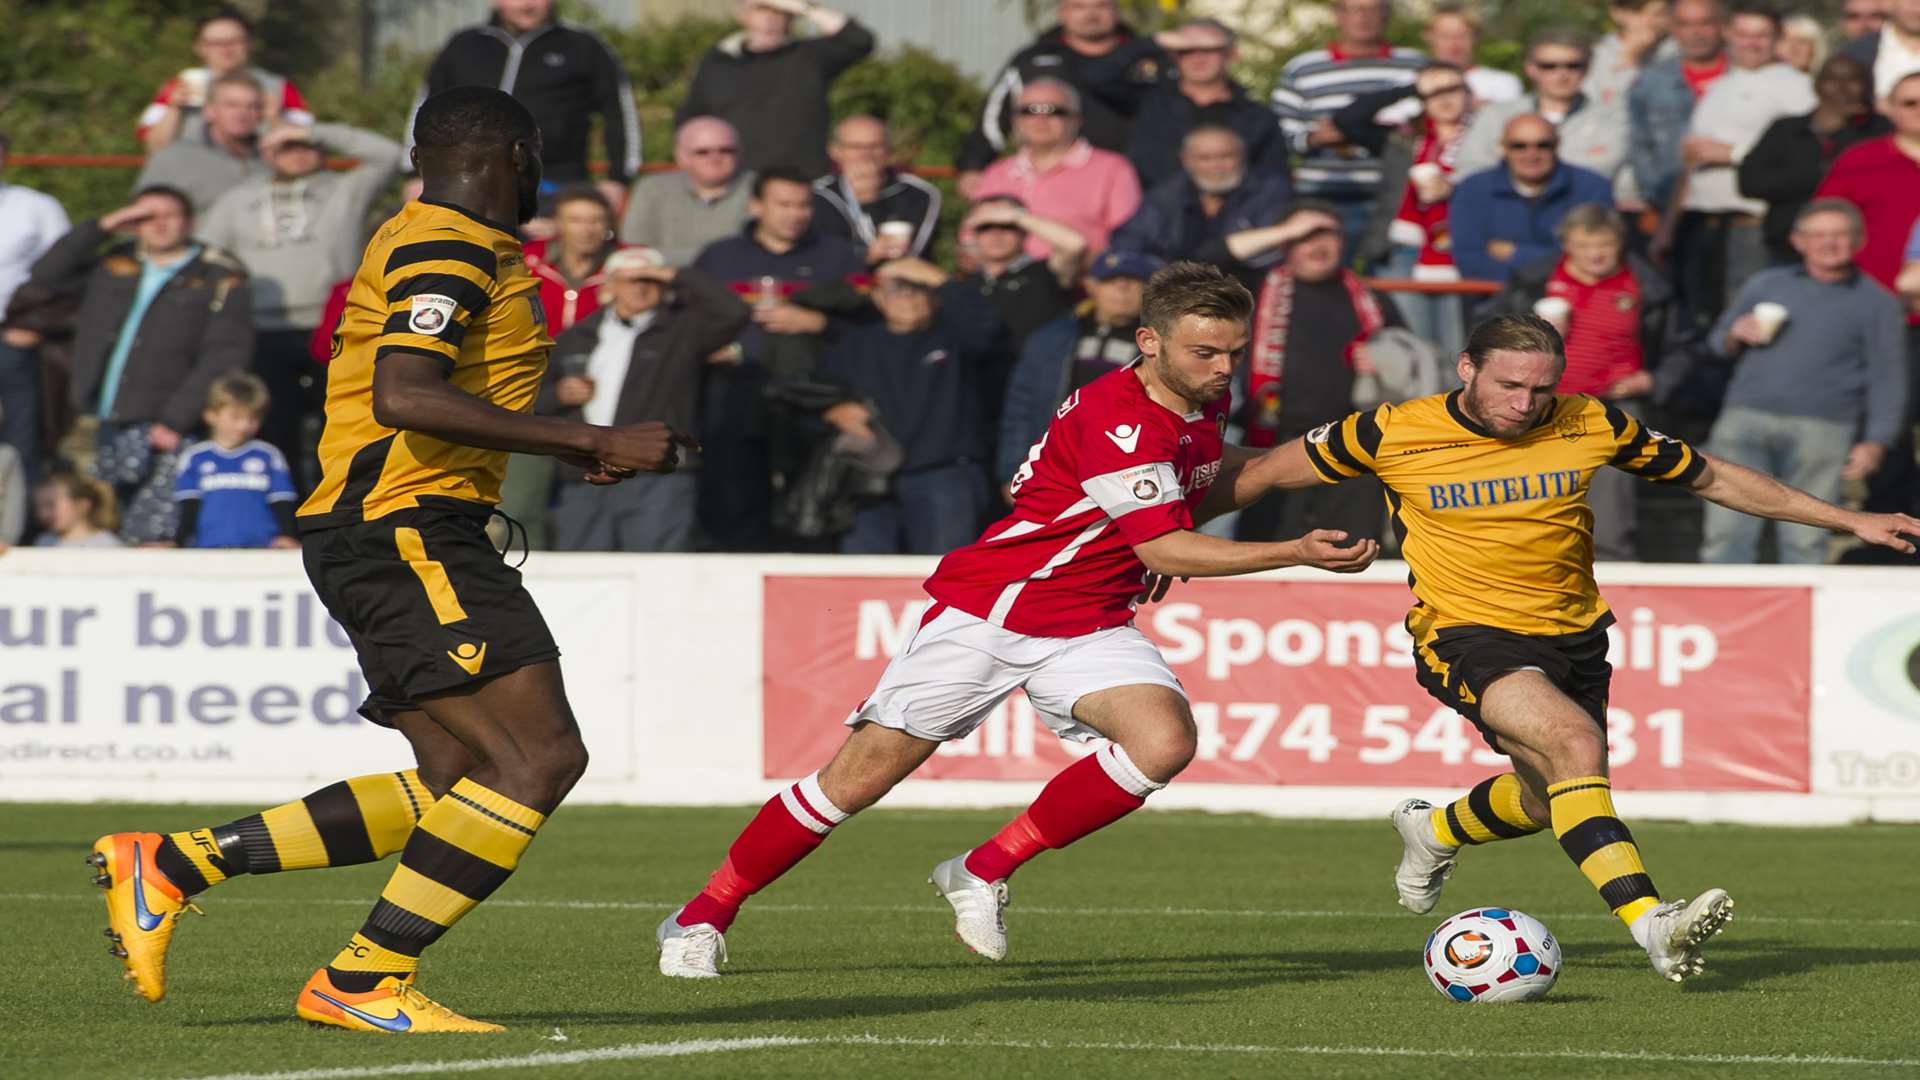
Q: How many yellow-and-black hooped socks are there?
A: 4